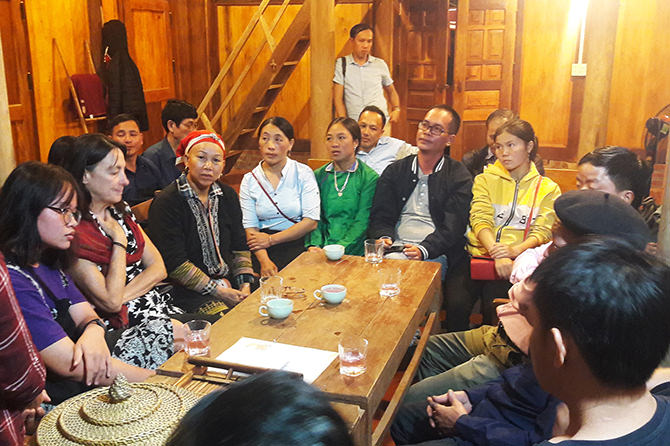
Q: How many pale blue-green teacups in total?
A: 3